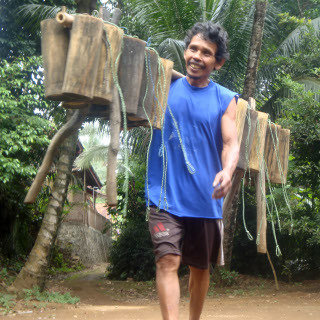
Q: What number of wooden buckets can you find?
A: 11